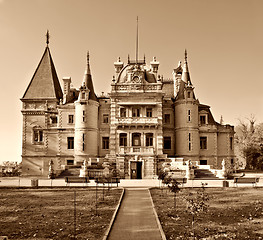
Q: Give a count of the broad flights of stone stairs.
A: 2